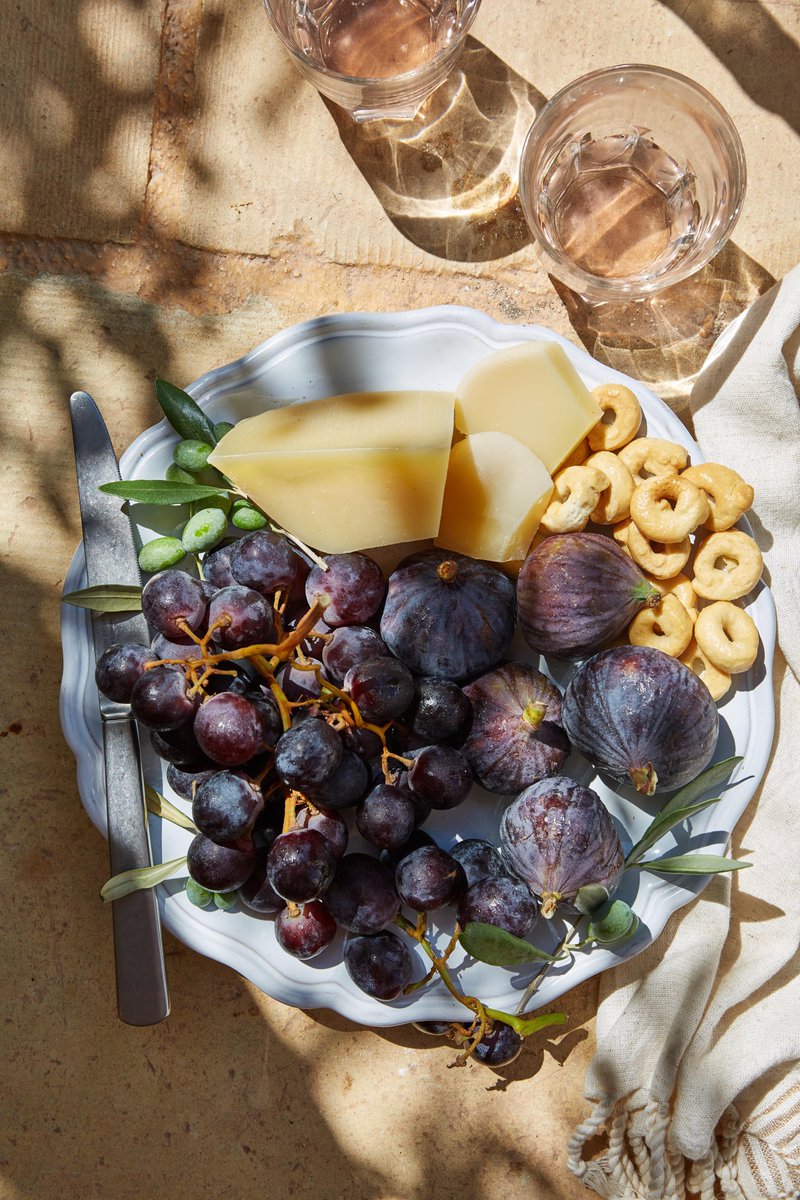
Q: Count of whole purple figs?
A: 5